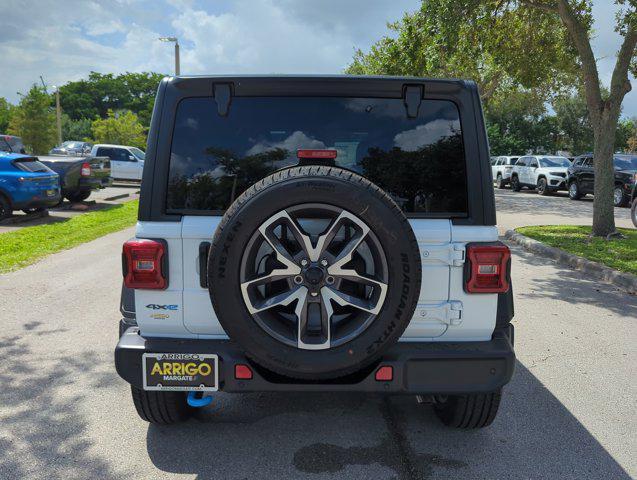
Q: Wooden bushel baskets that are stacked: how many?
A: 0